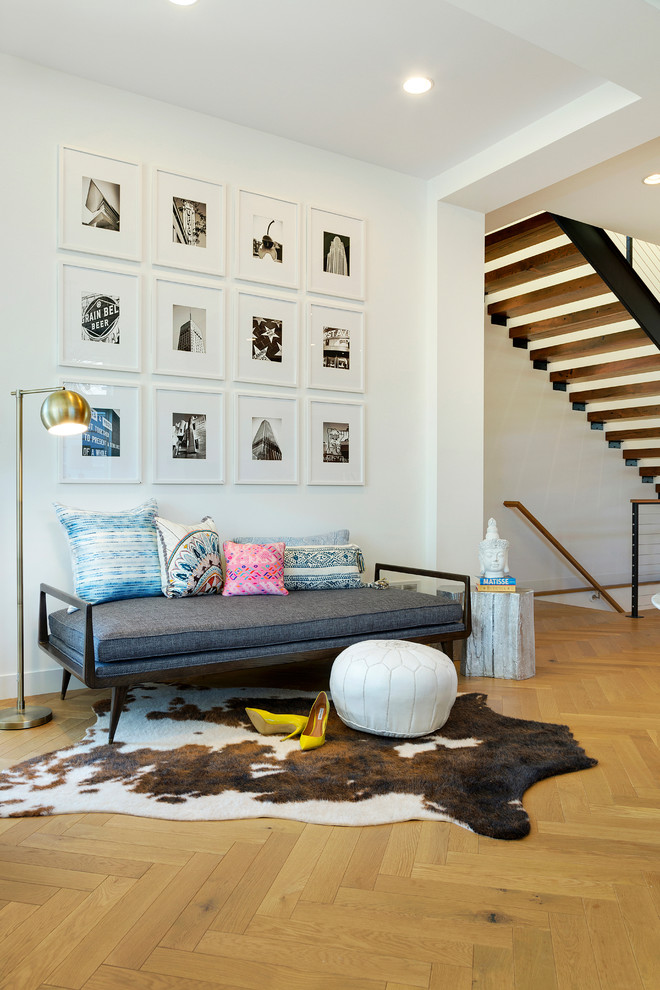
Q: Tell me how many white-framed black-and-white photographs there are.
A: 12